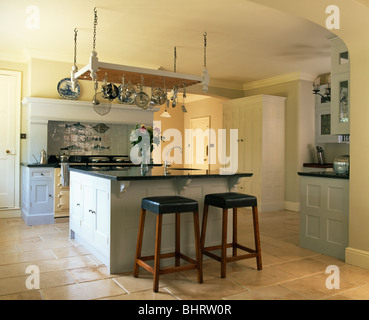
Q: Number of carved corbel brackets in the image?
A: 3